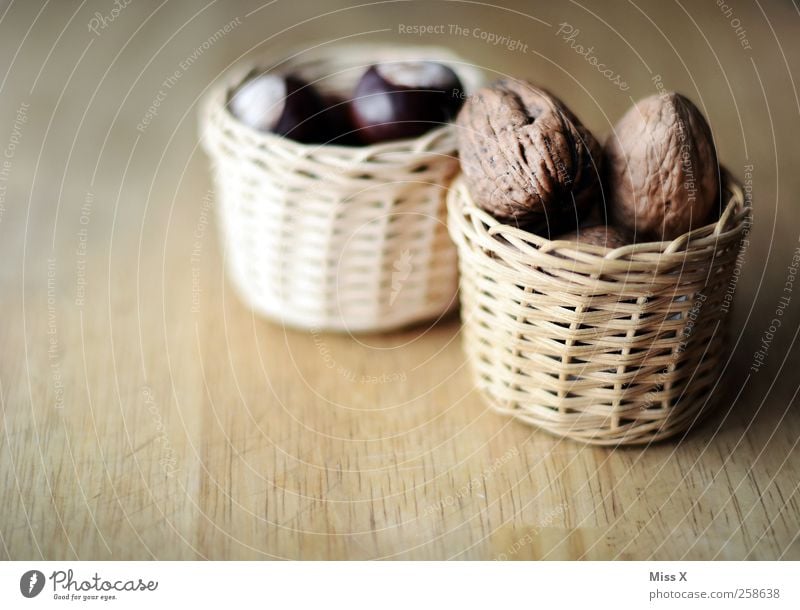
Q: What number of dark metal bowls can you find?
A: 0